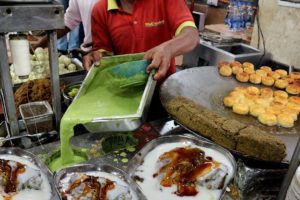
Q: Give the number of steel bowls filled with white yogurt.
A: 3